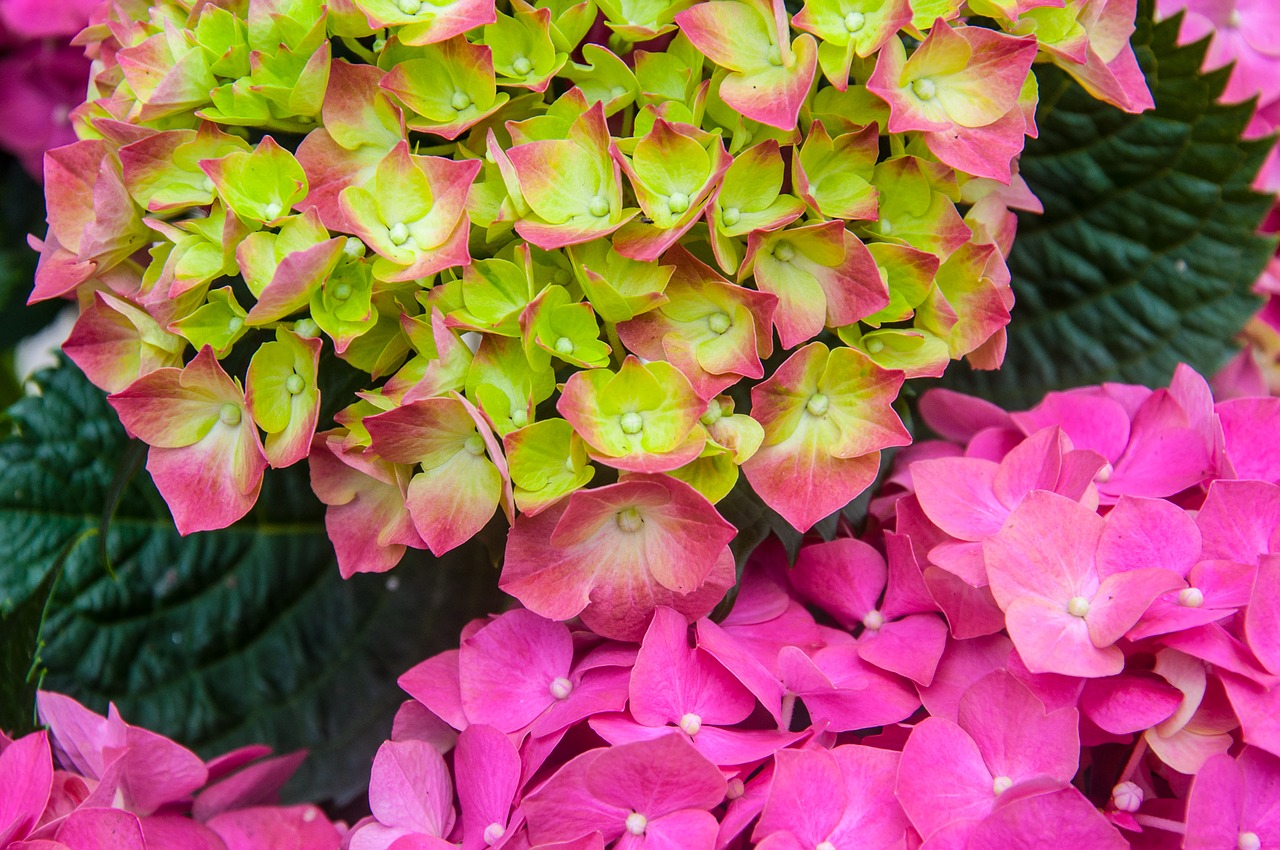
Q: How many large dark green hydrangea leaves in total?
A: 2